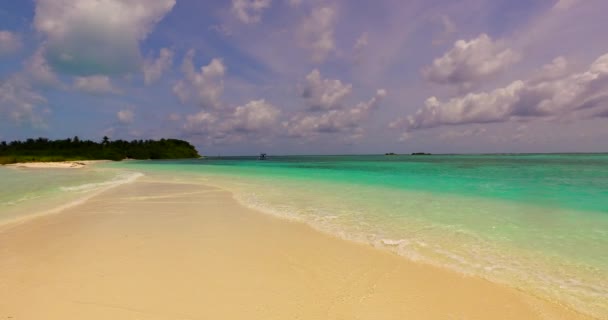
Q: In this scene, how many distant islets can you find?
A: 2